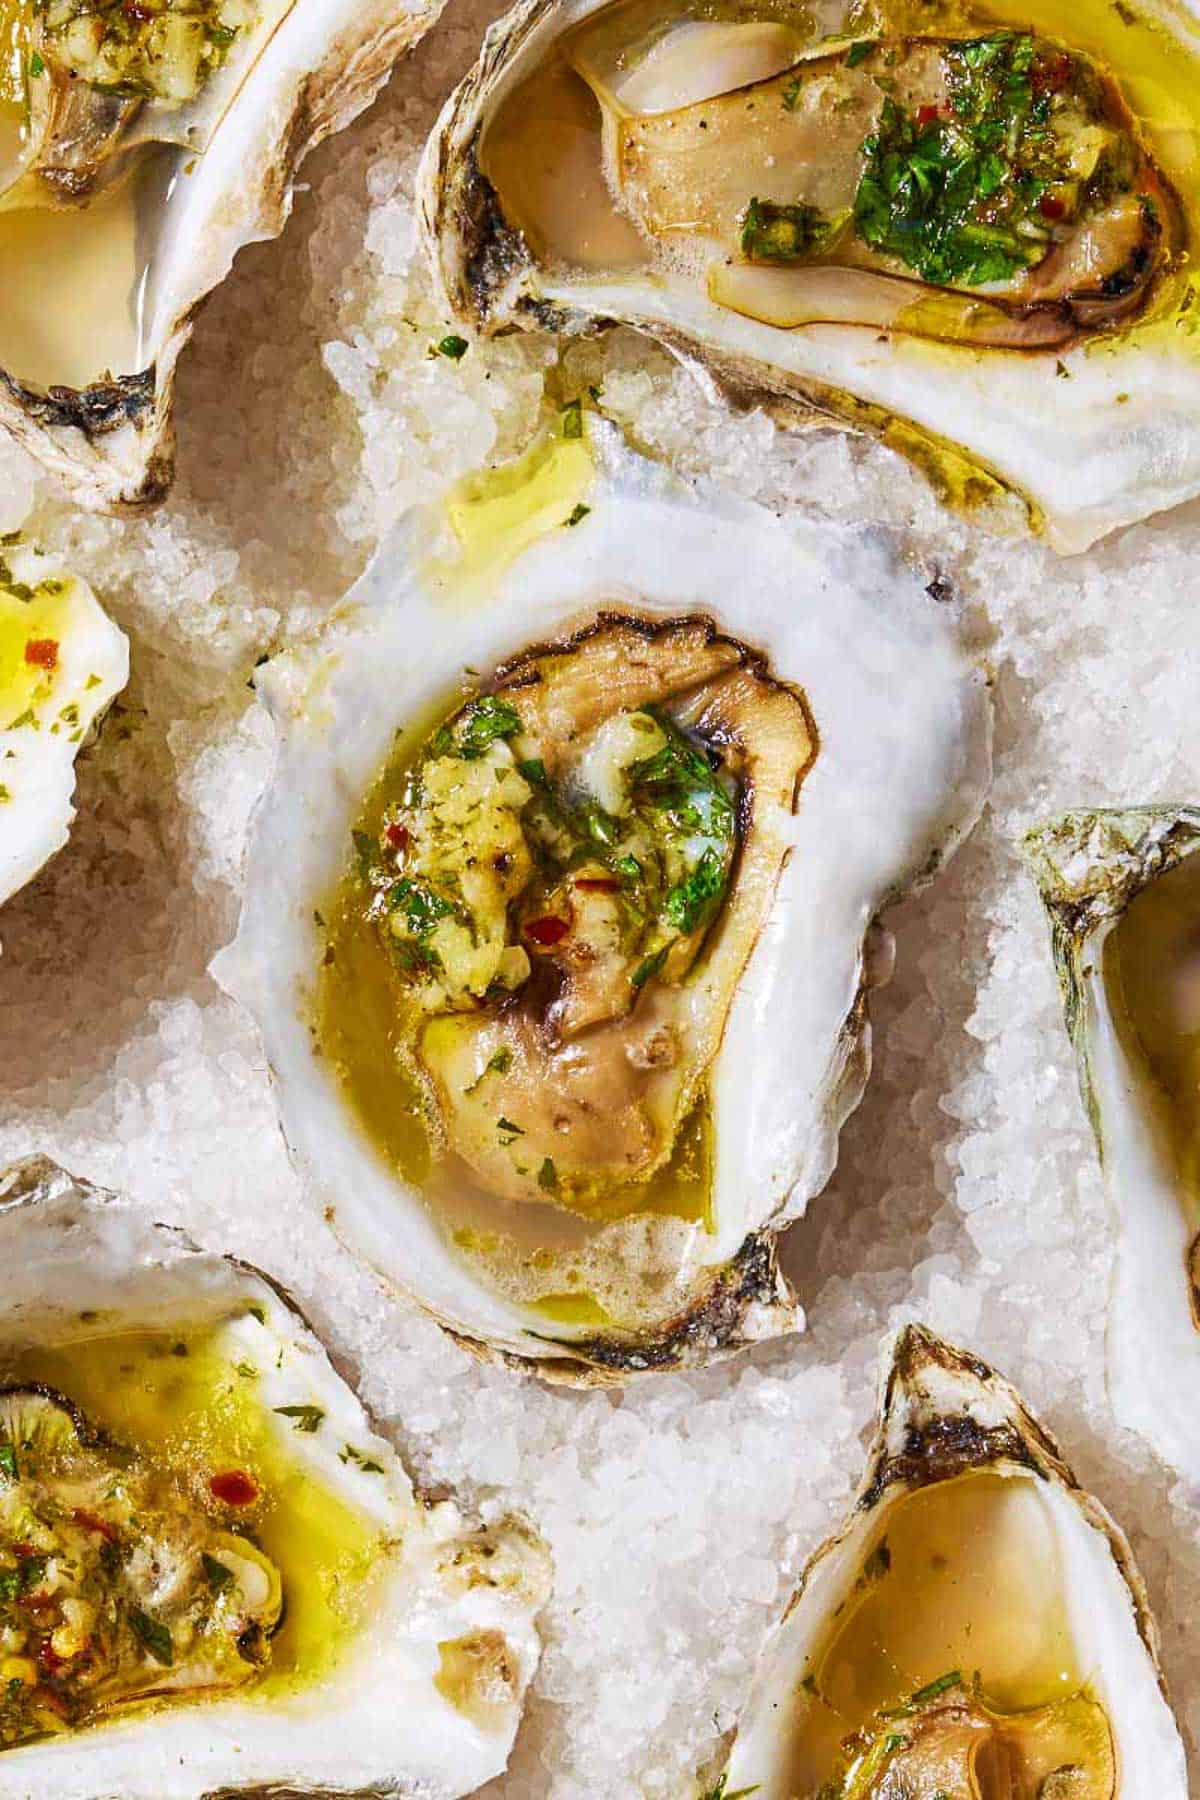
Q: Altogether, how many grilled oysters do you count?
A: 7